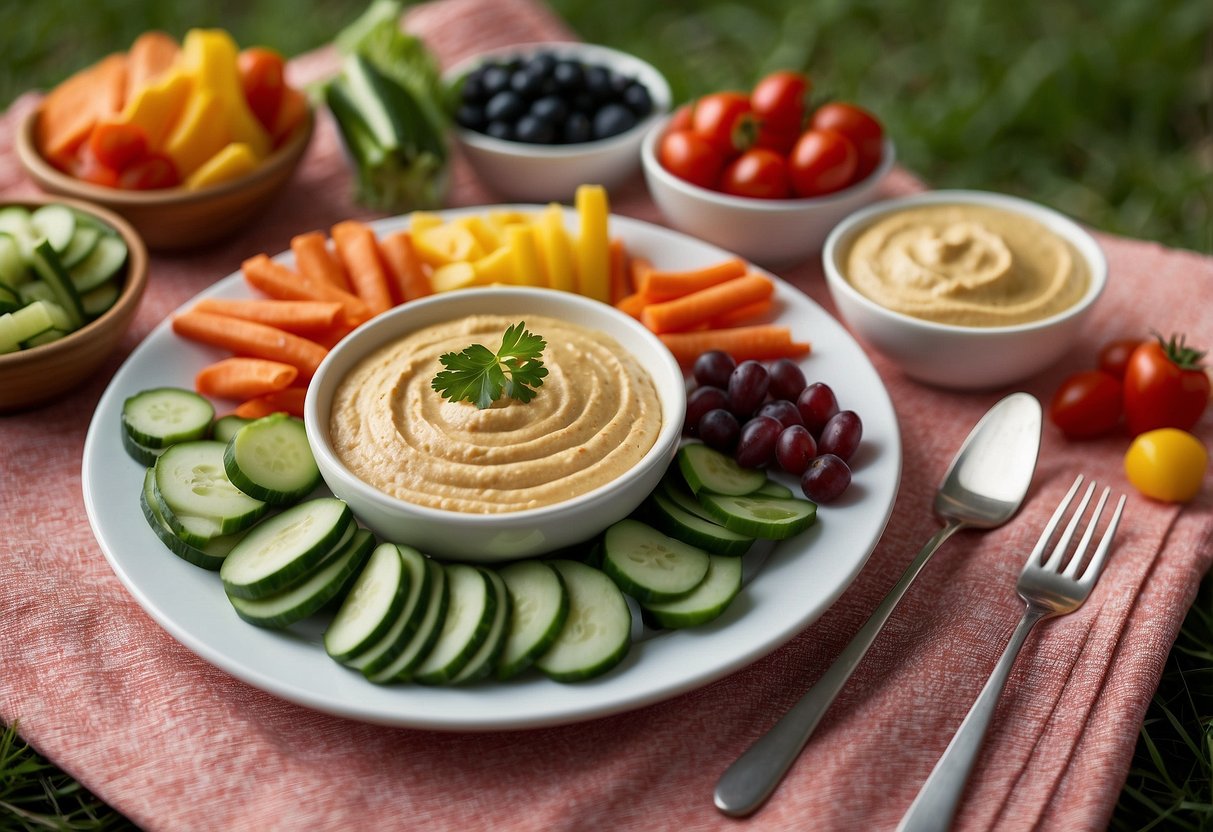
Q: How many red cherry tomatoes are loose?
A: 3